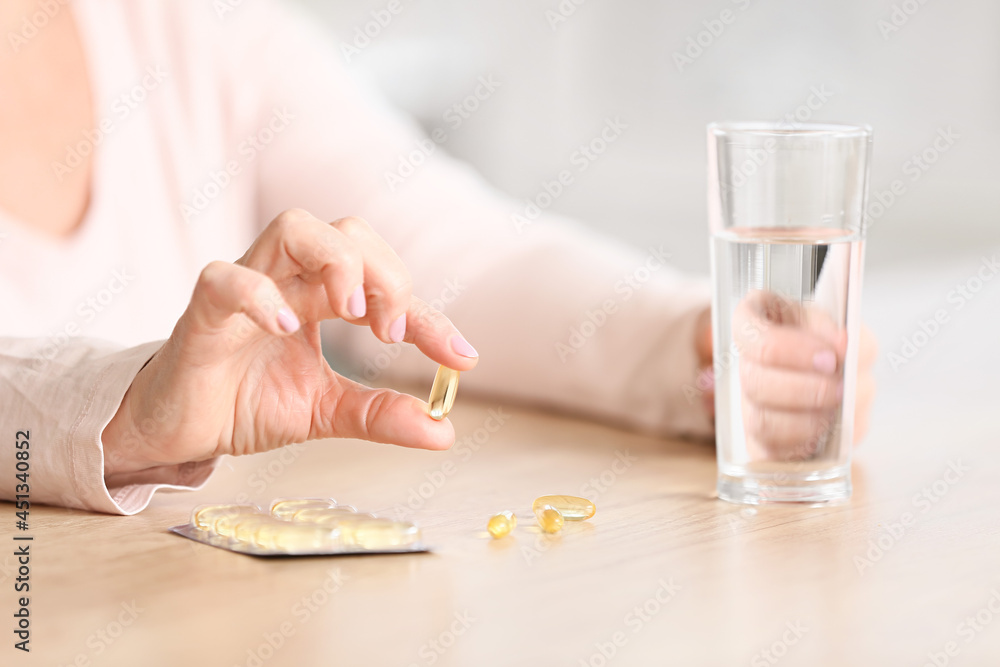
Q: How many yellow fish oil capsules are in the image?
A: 14